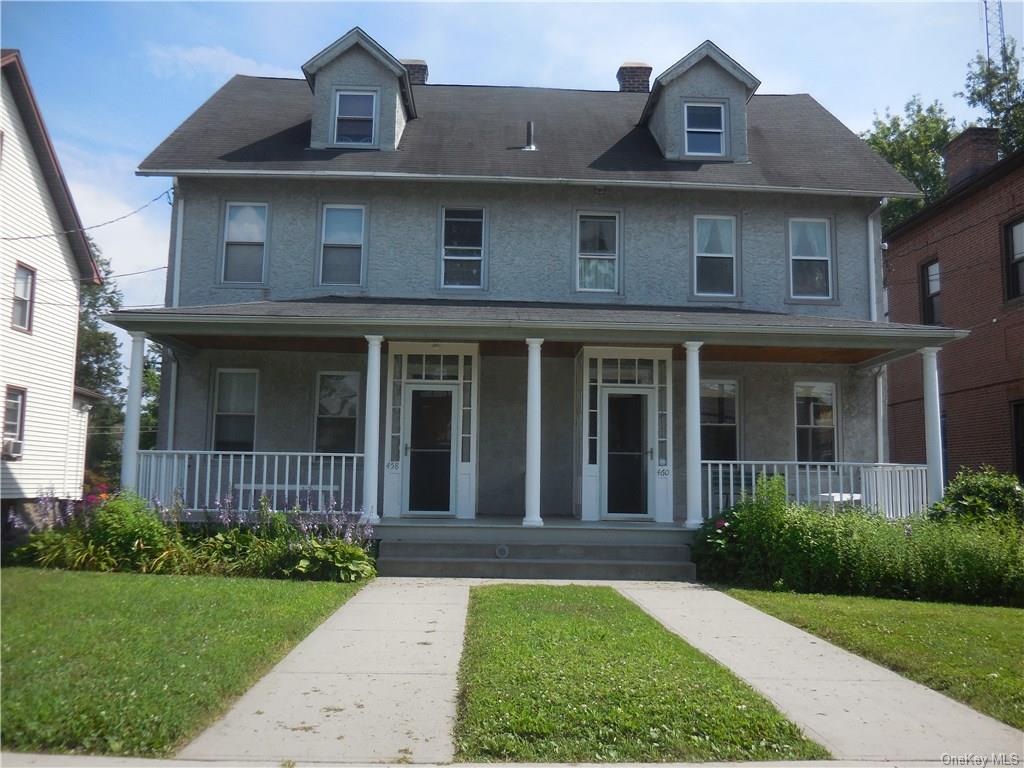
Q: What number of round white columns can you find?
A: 5